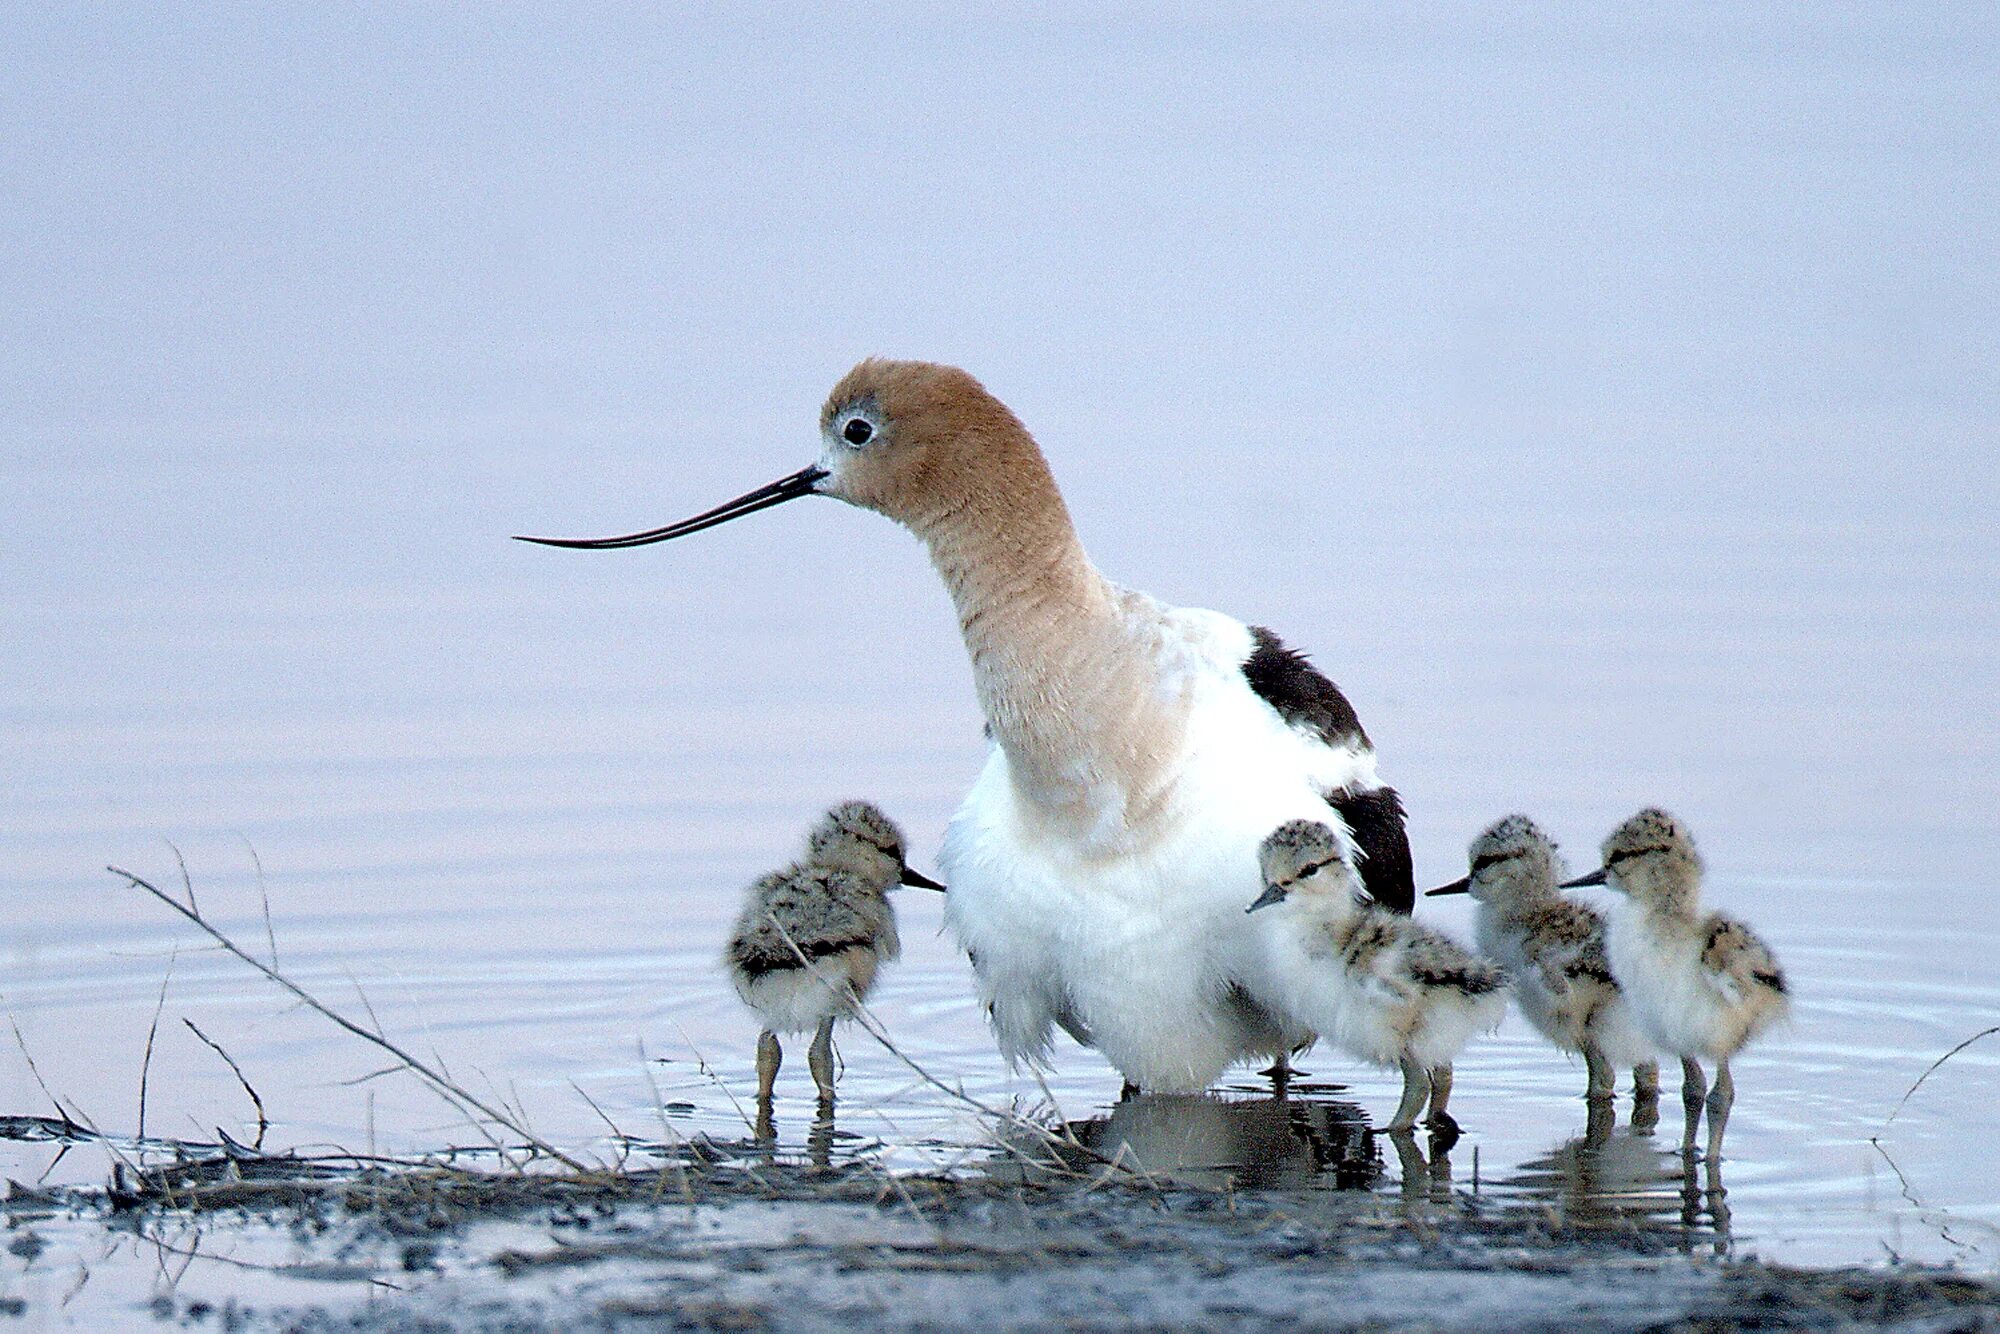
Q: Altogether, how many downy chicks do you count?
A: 4